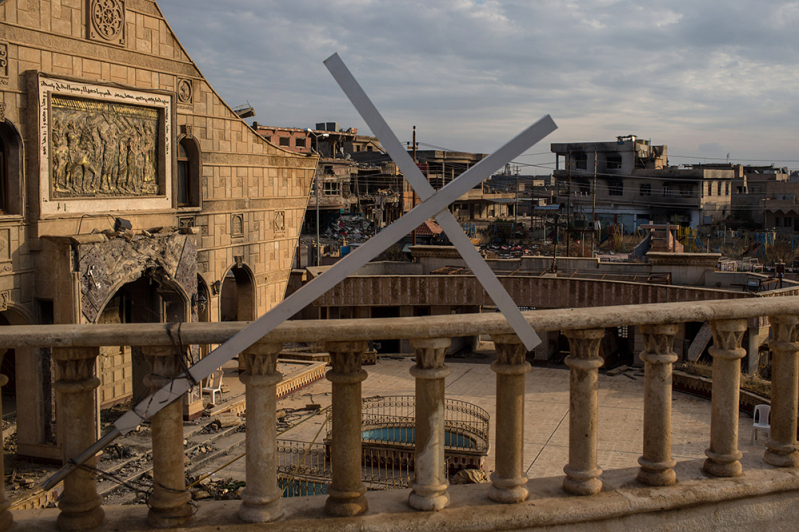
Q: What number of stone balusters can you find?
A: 11